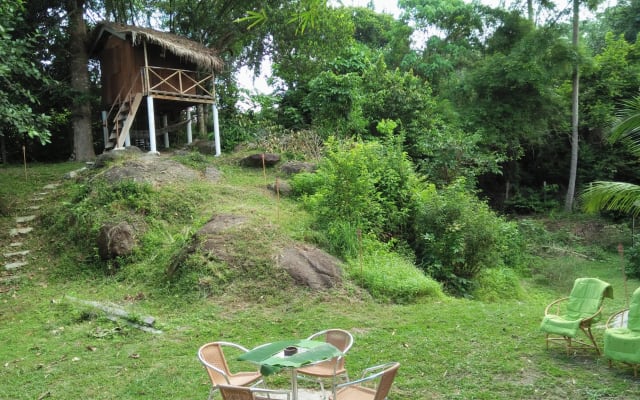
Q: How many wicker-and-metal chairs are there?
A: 4